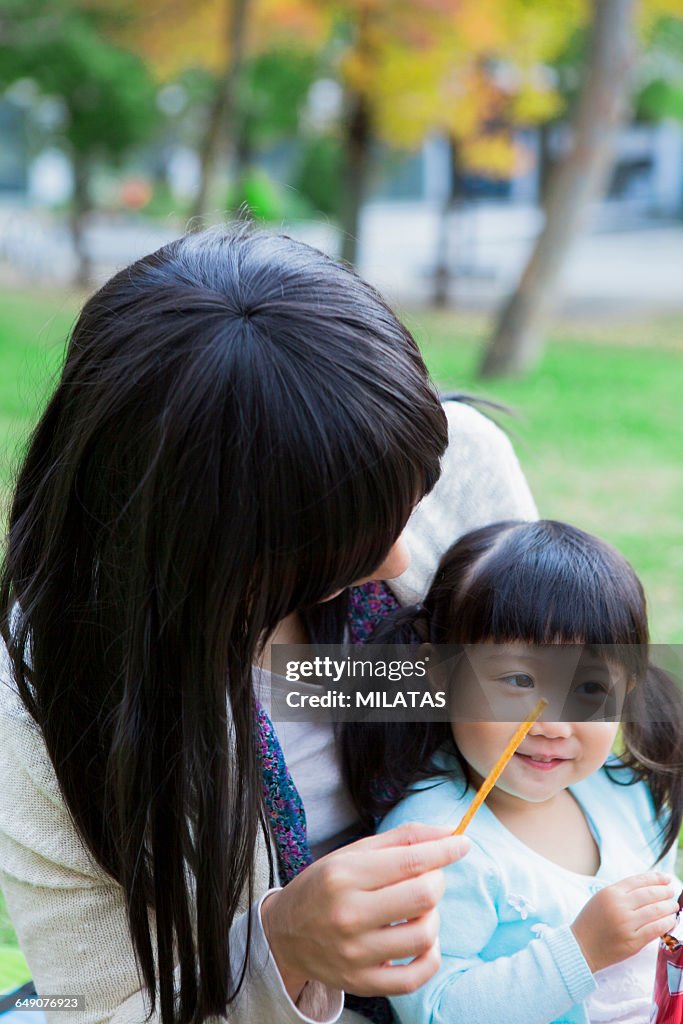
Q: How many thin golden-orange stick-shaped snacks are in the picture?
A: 1